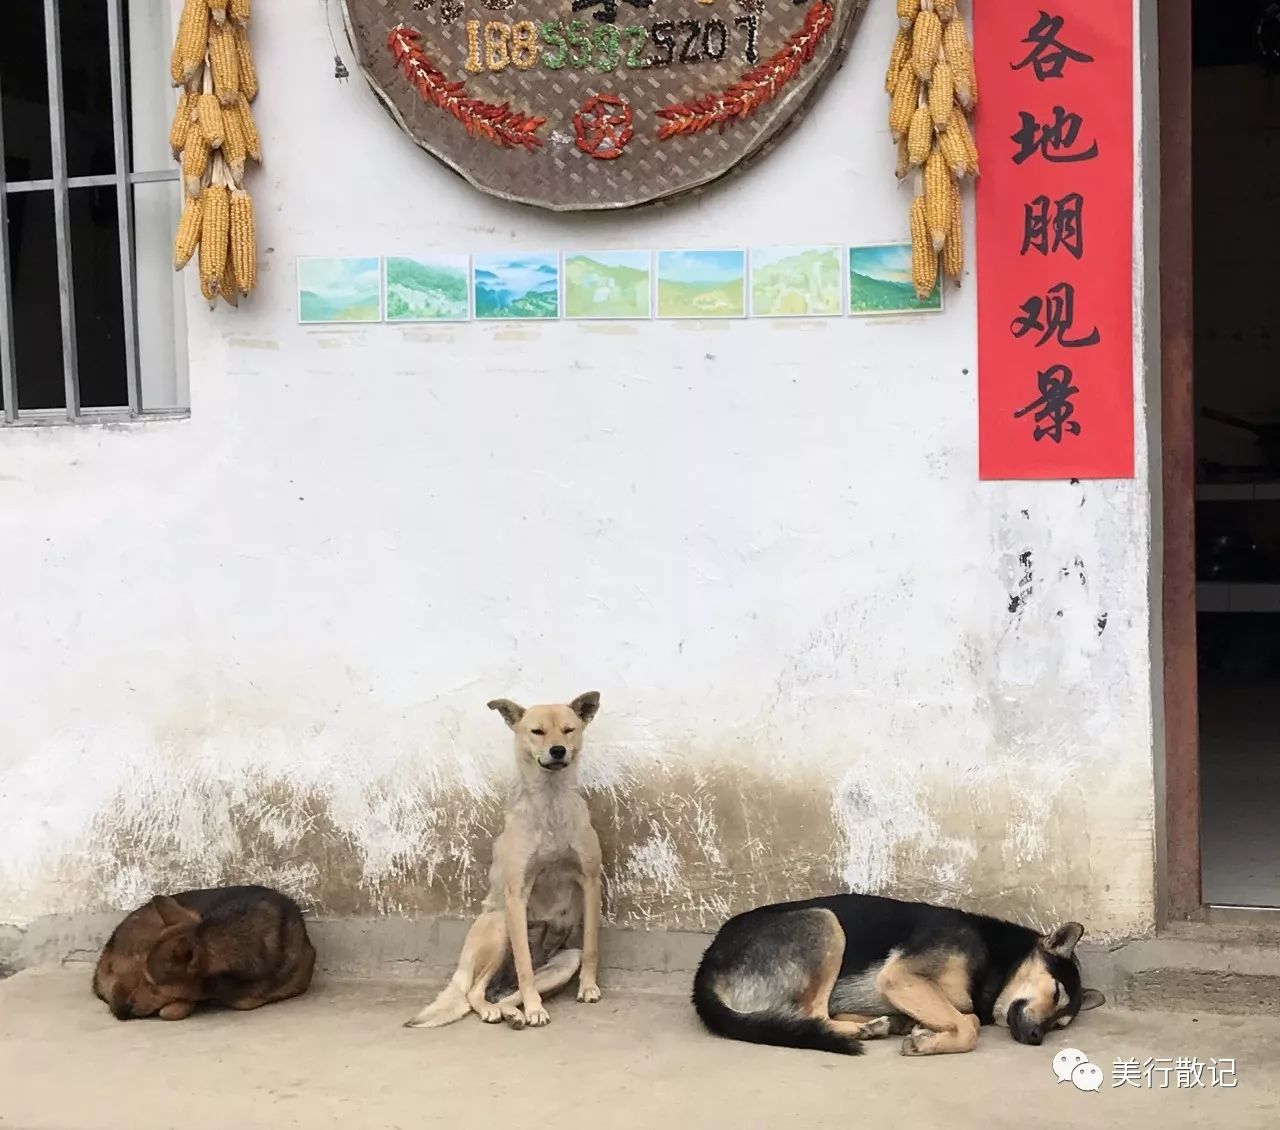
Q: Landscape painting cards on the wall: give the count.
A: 7